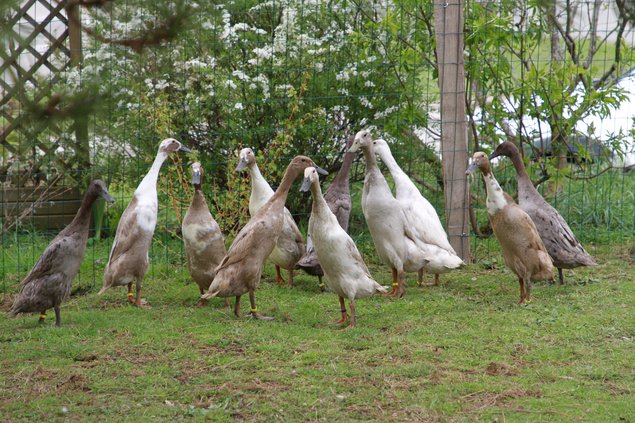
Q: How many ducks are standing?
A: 11